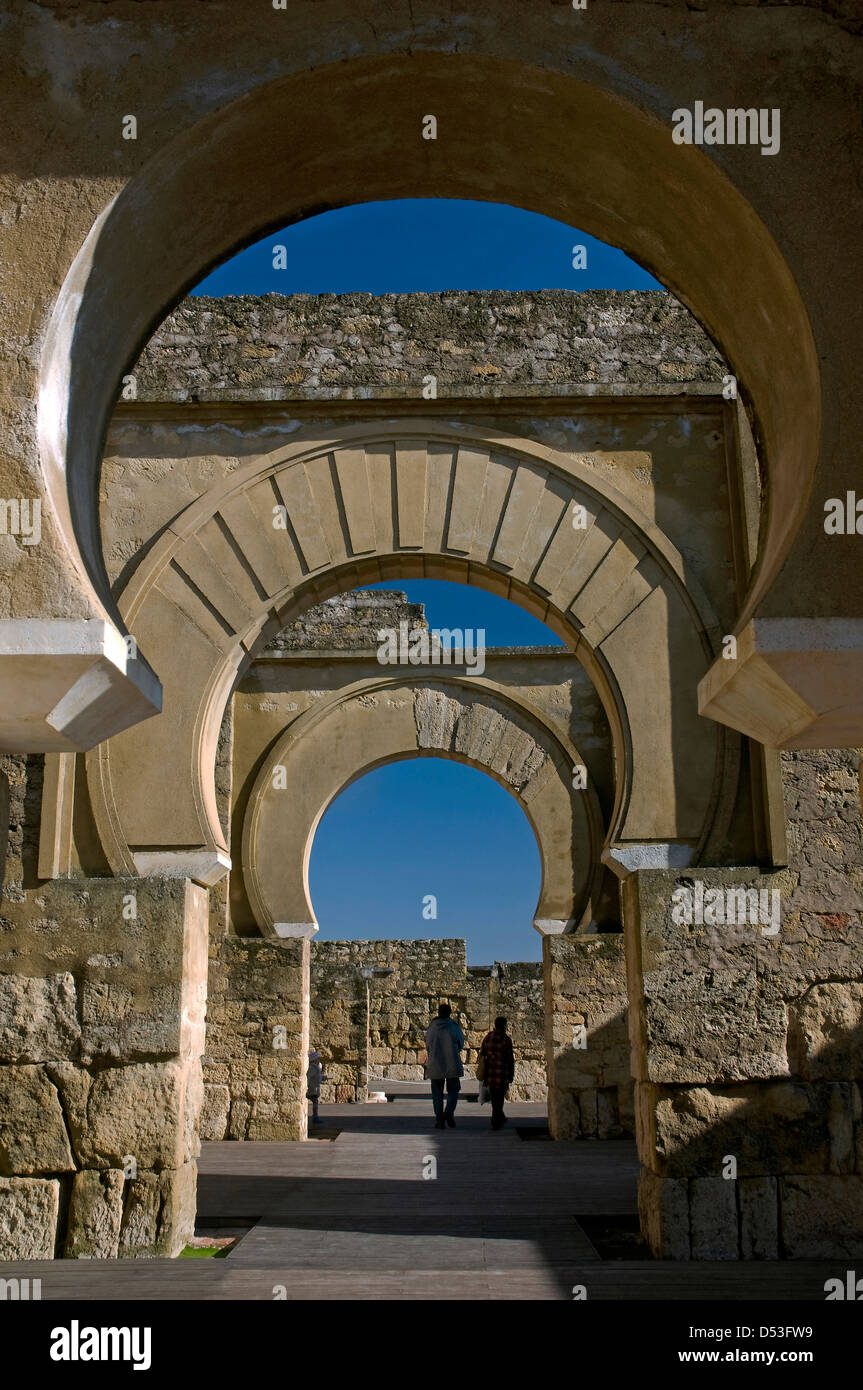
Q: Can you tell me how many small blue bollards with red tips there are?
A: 0